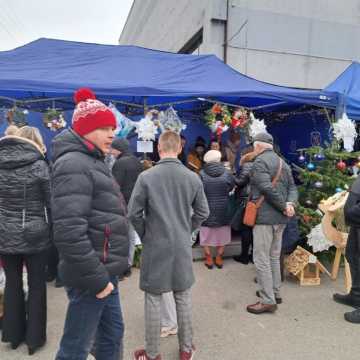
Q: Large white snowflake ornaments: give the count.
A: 4